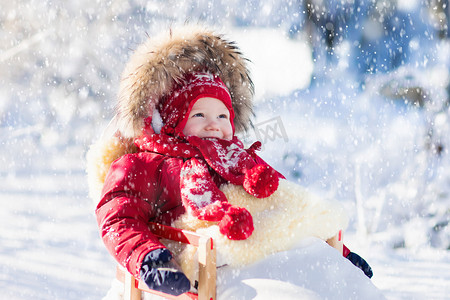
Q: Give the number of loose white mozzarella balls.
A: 0